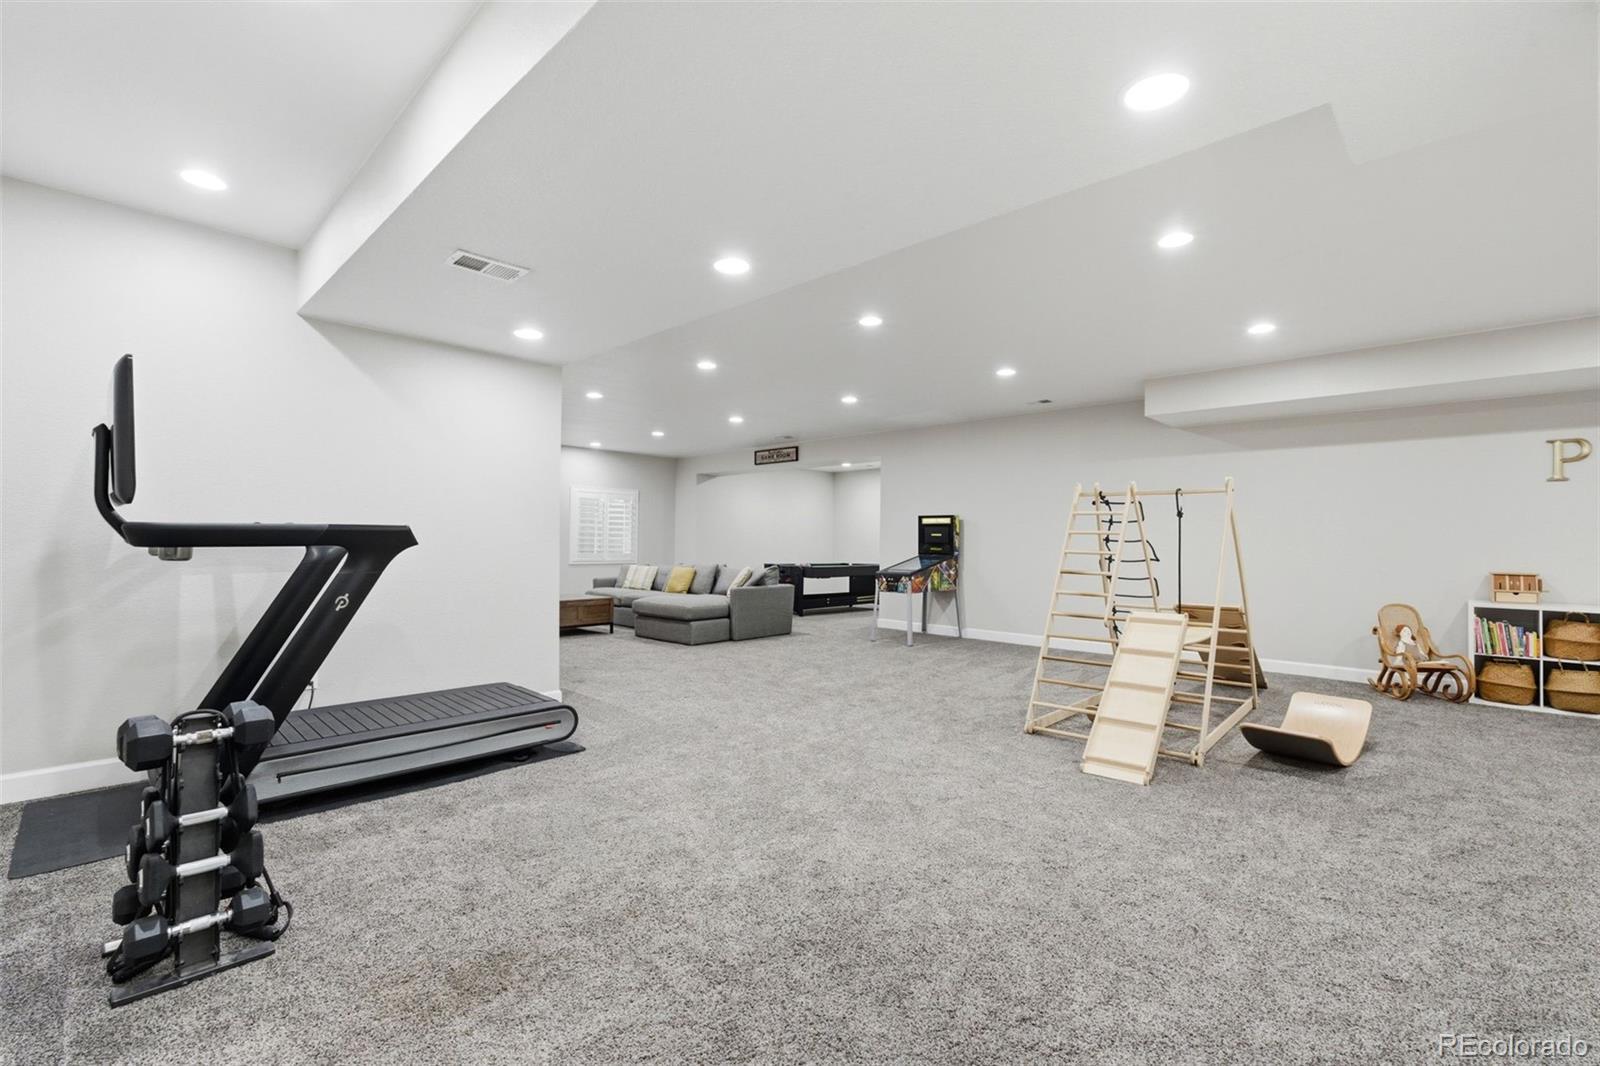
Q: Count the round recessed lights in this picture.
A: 15